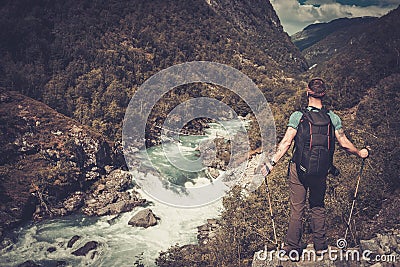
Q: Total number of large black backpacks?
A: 1